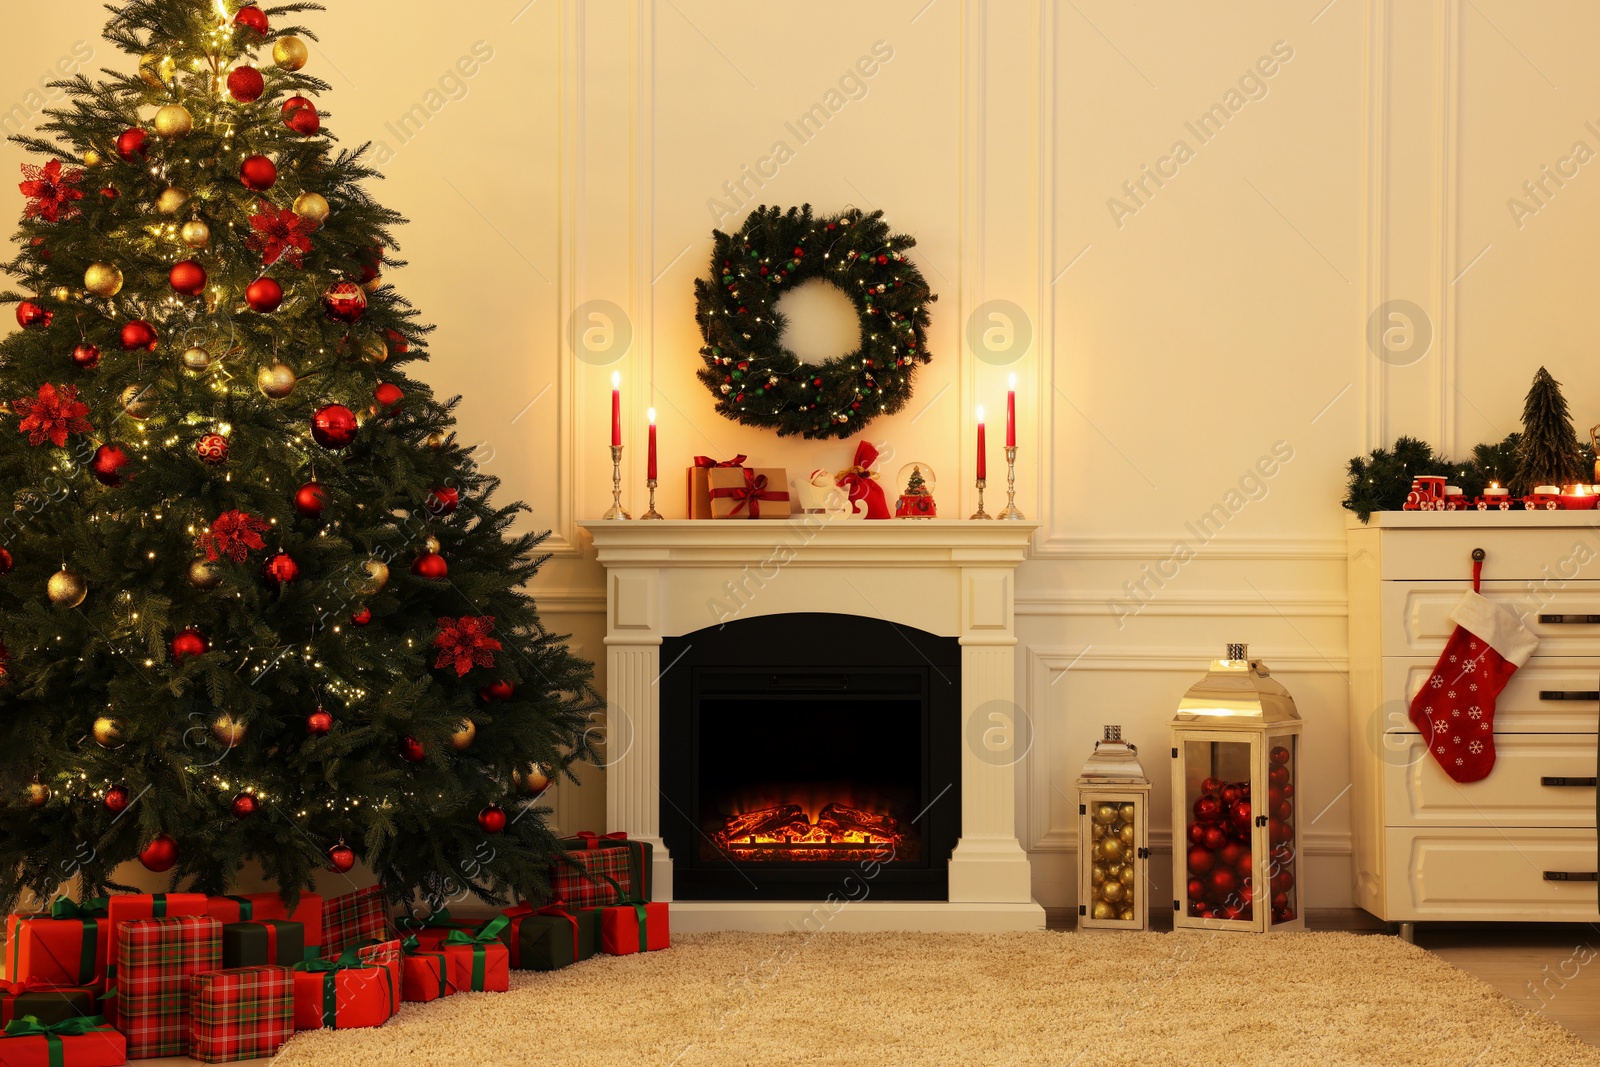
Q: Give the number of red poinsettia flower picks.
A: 5